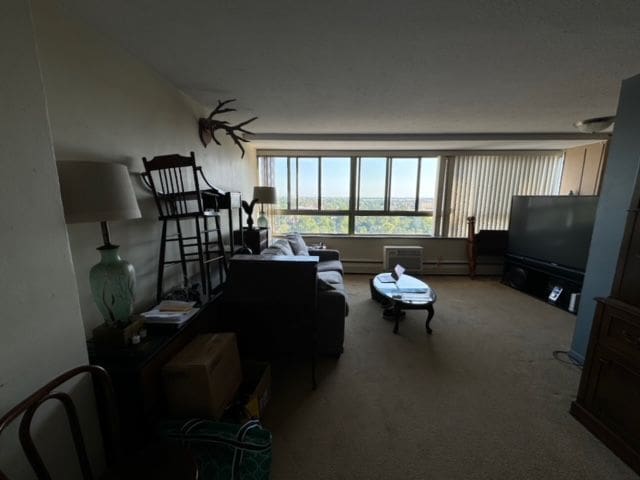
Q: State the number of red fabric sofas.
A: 0